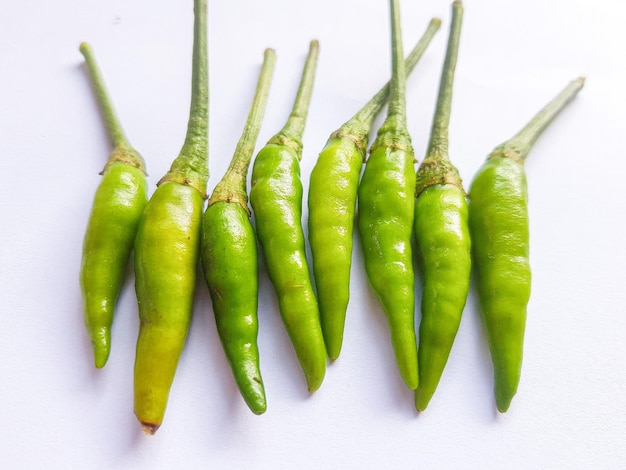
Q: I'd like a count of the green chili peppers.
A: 8